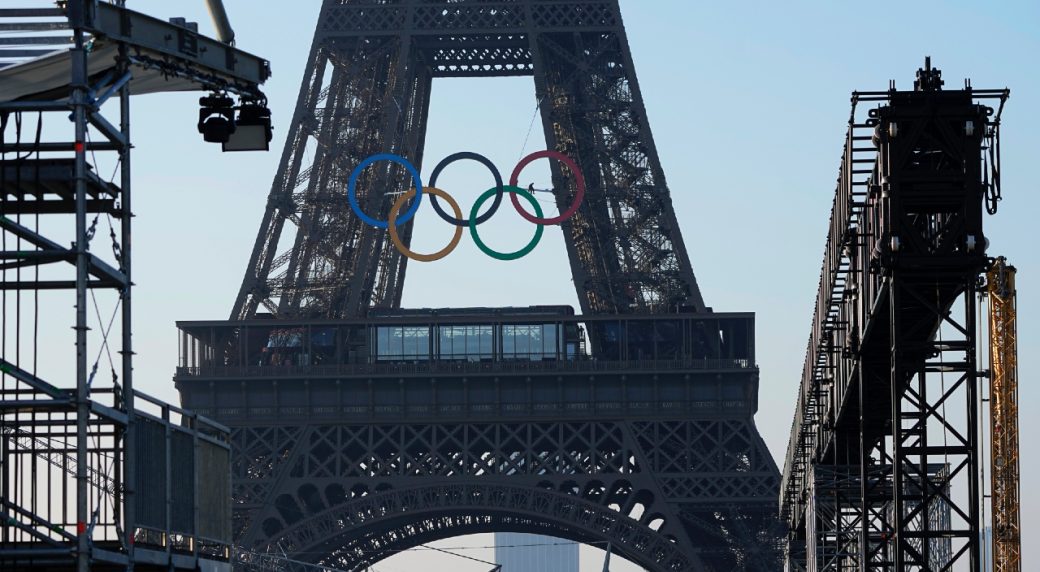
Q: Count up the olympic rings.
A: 5